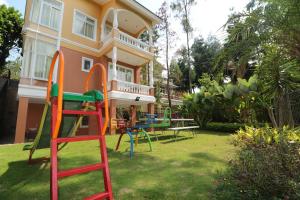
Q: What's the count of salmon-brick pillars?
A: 4